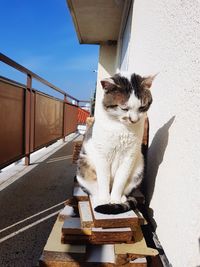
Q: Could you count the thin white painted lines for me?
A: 2